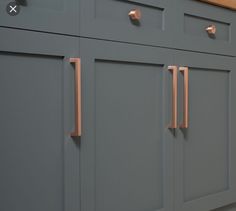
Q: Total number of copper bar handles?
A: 3